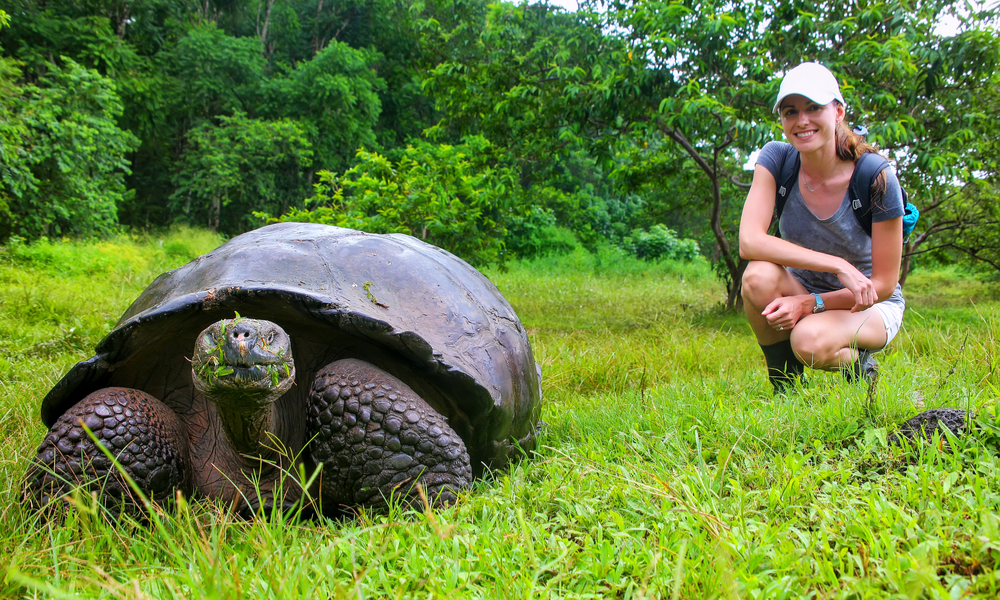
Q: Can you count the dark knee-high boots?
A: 2